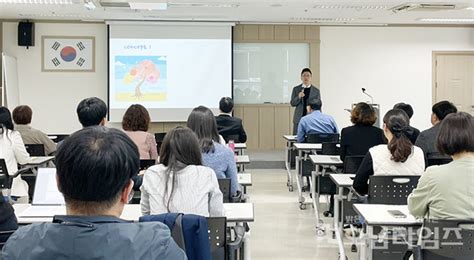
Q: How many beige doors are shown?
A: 1